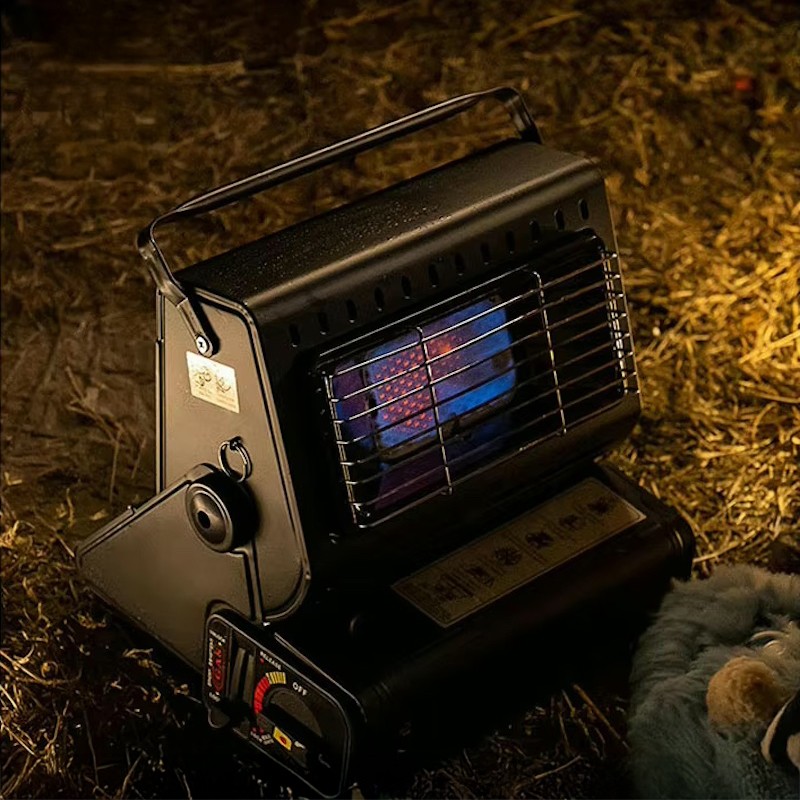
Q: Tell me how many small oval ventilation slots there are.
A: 12